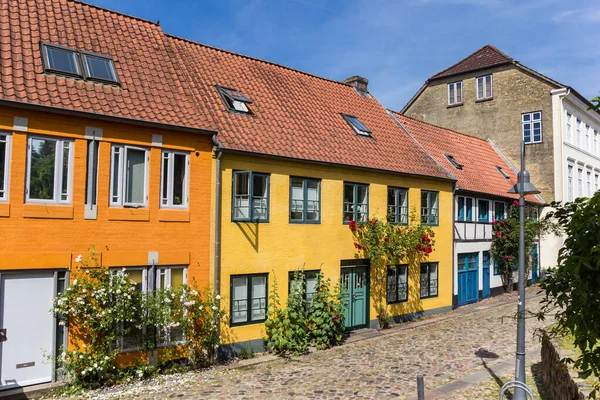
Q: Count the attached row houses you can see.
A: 3